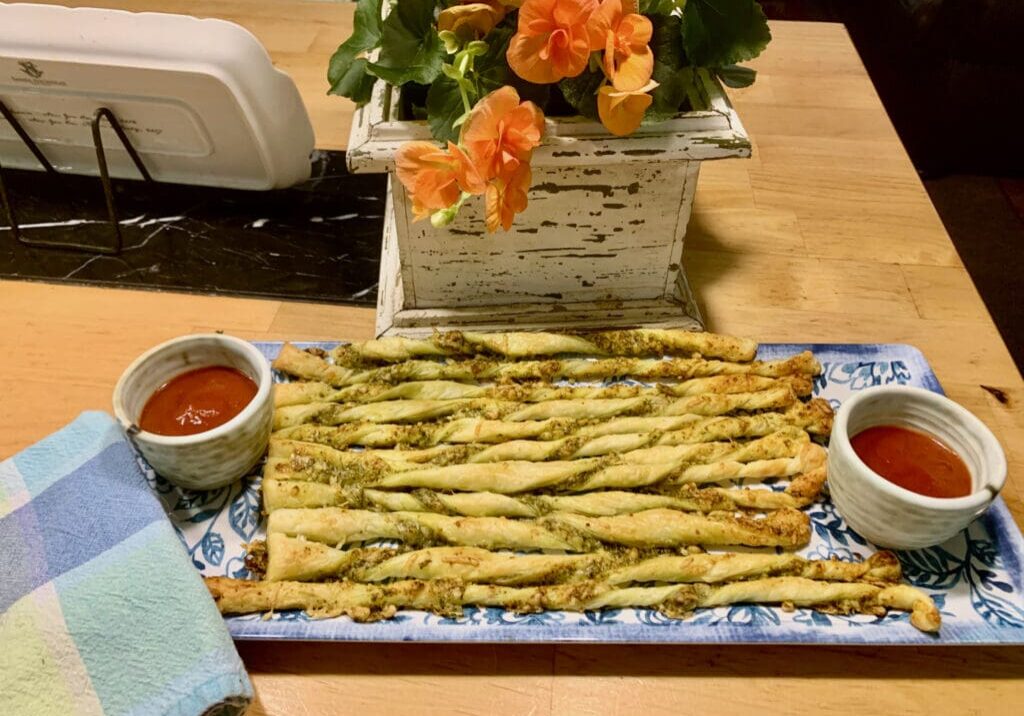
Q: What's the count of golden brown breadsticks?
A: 11